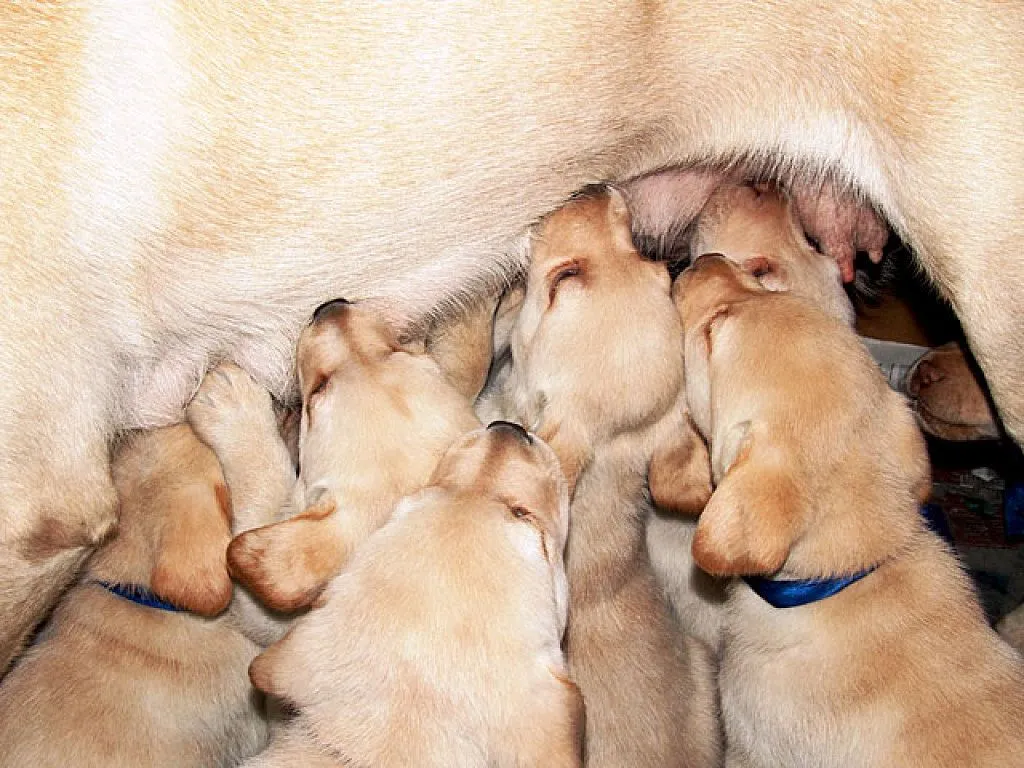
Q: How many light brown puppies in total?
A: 6